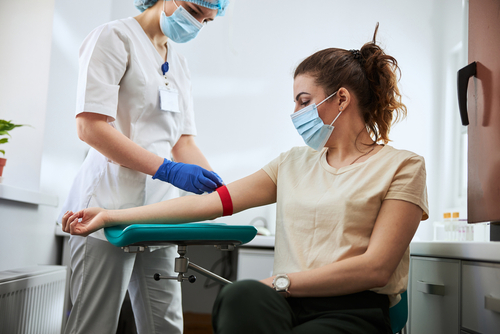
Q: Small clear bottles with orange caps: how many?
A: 2